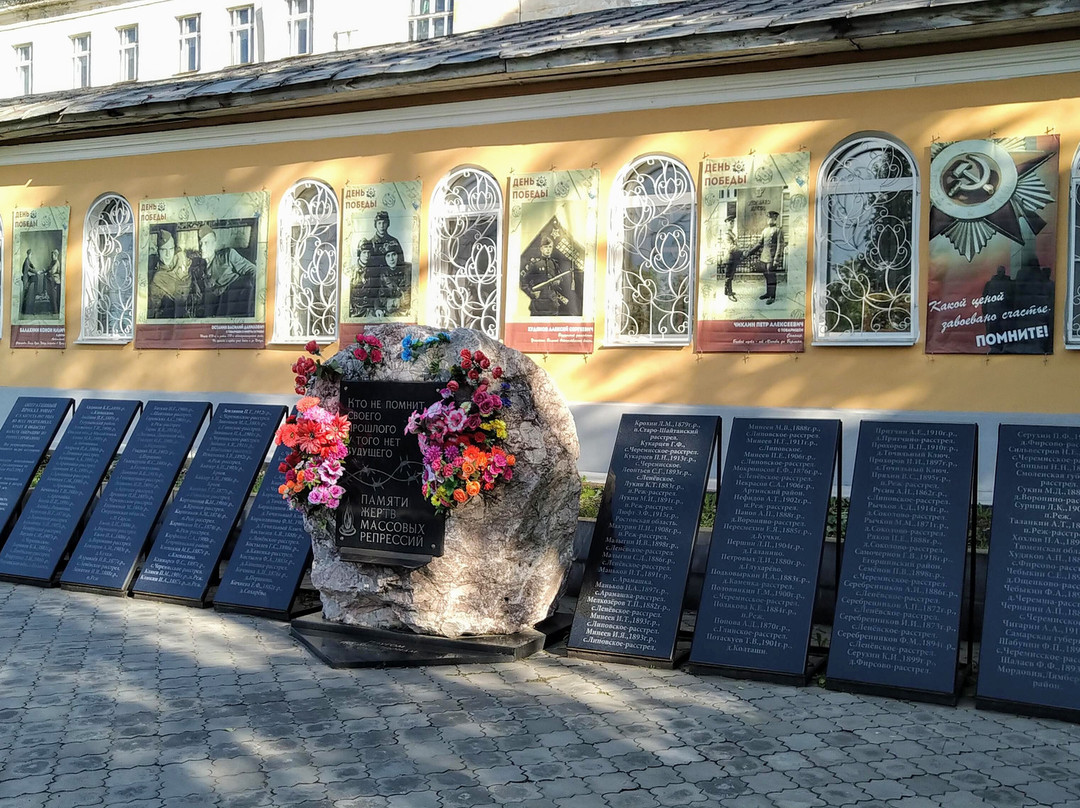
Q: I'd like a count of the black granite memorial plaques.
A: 10